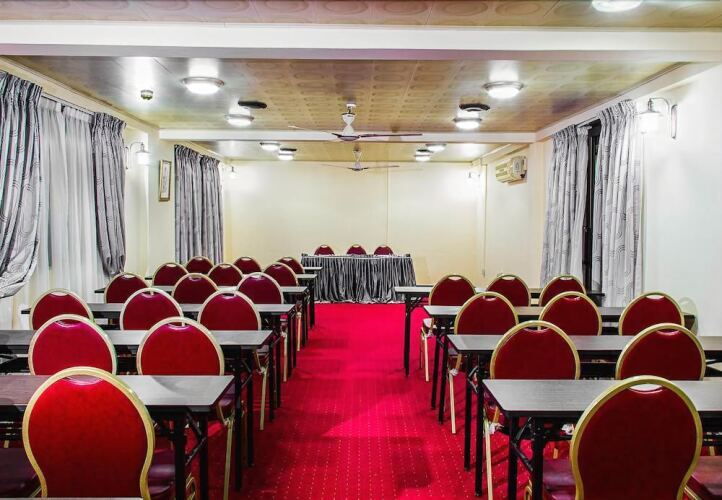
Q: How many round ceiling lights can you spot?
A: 9